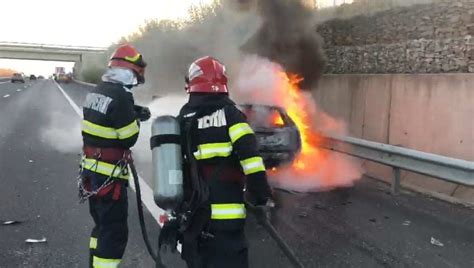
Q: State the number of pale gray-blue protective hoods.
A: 1